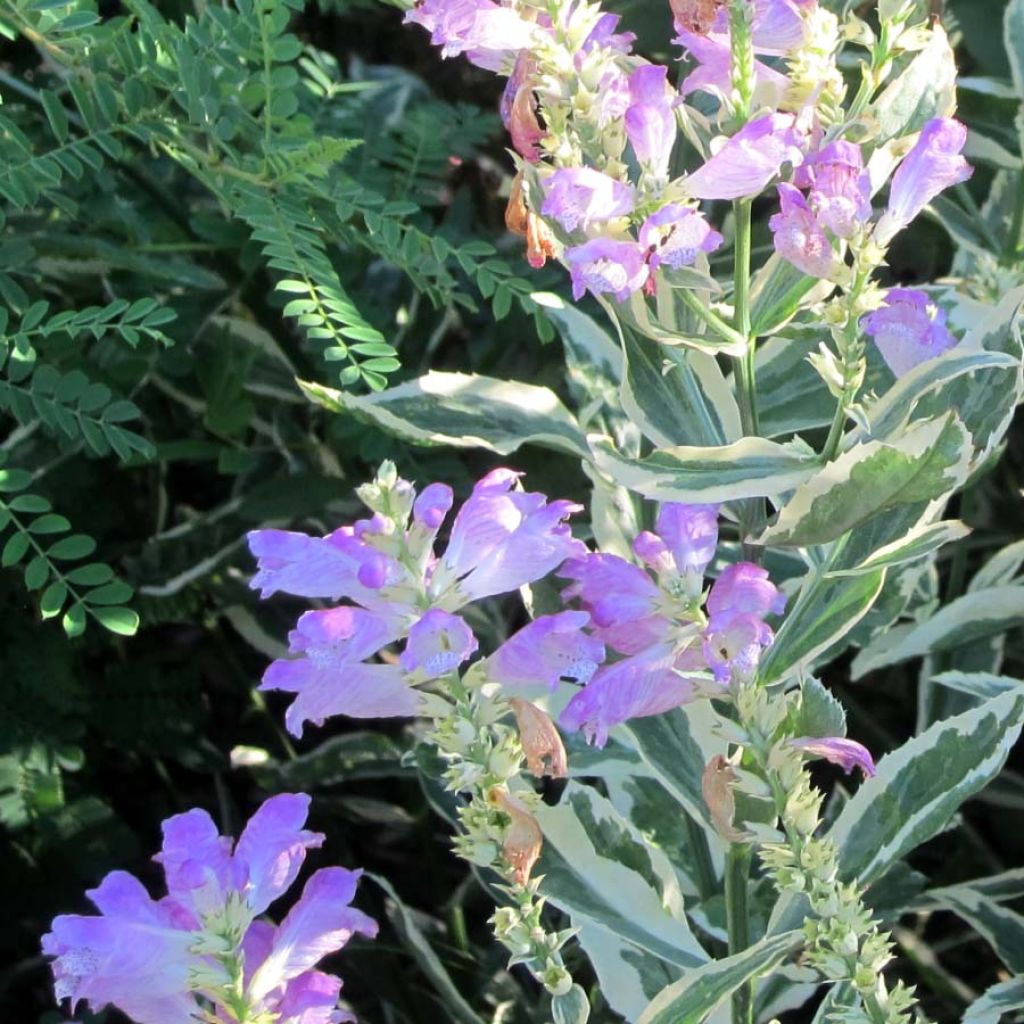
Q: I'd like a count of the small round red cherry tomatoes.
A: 0